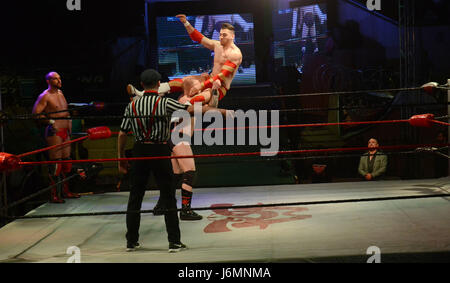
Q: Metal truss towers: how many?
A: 1